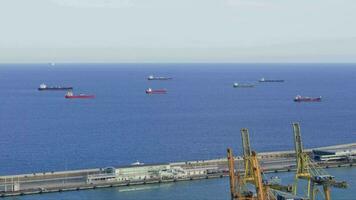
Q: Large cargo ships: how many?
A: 7